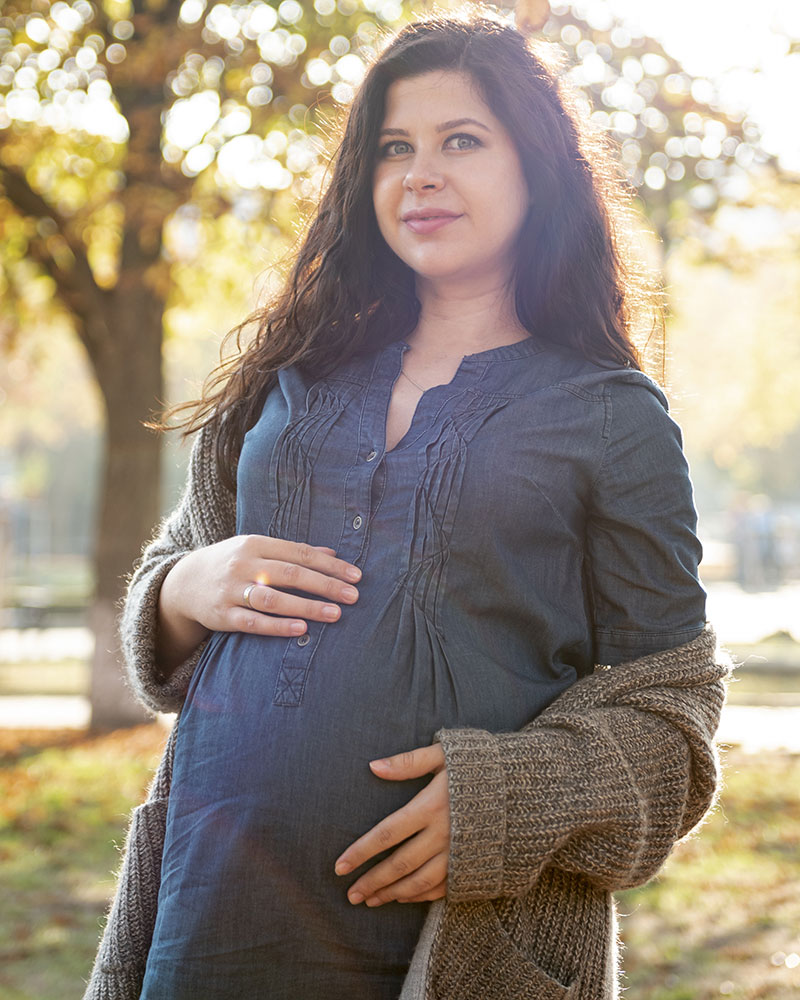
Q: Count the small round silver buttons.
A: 3